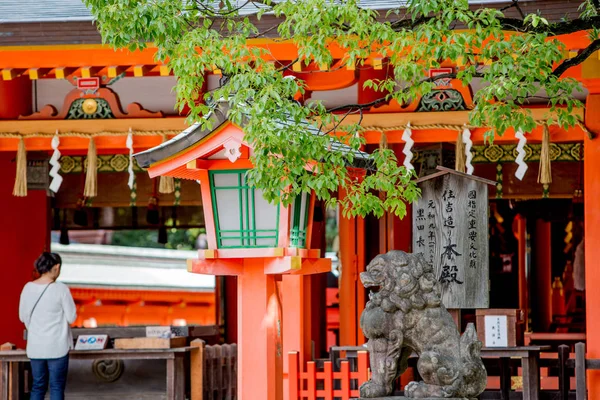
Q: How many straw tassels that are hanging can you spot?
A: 6